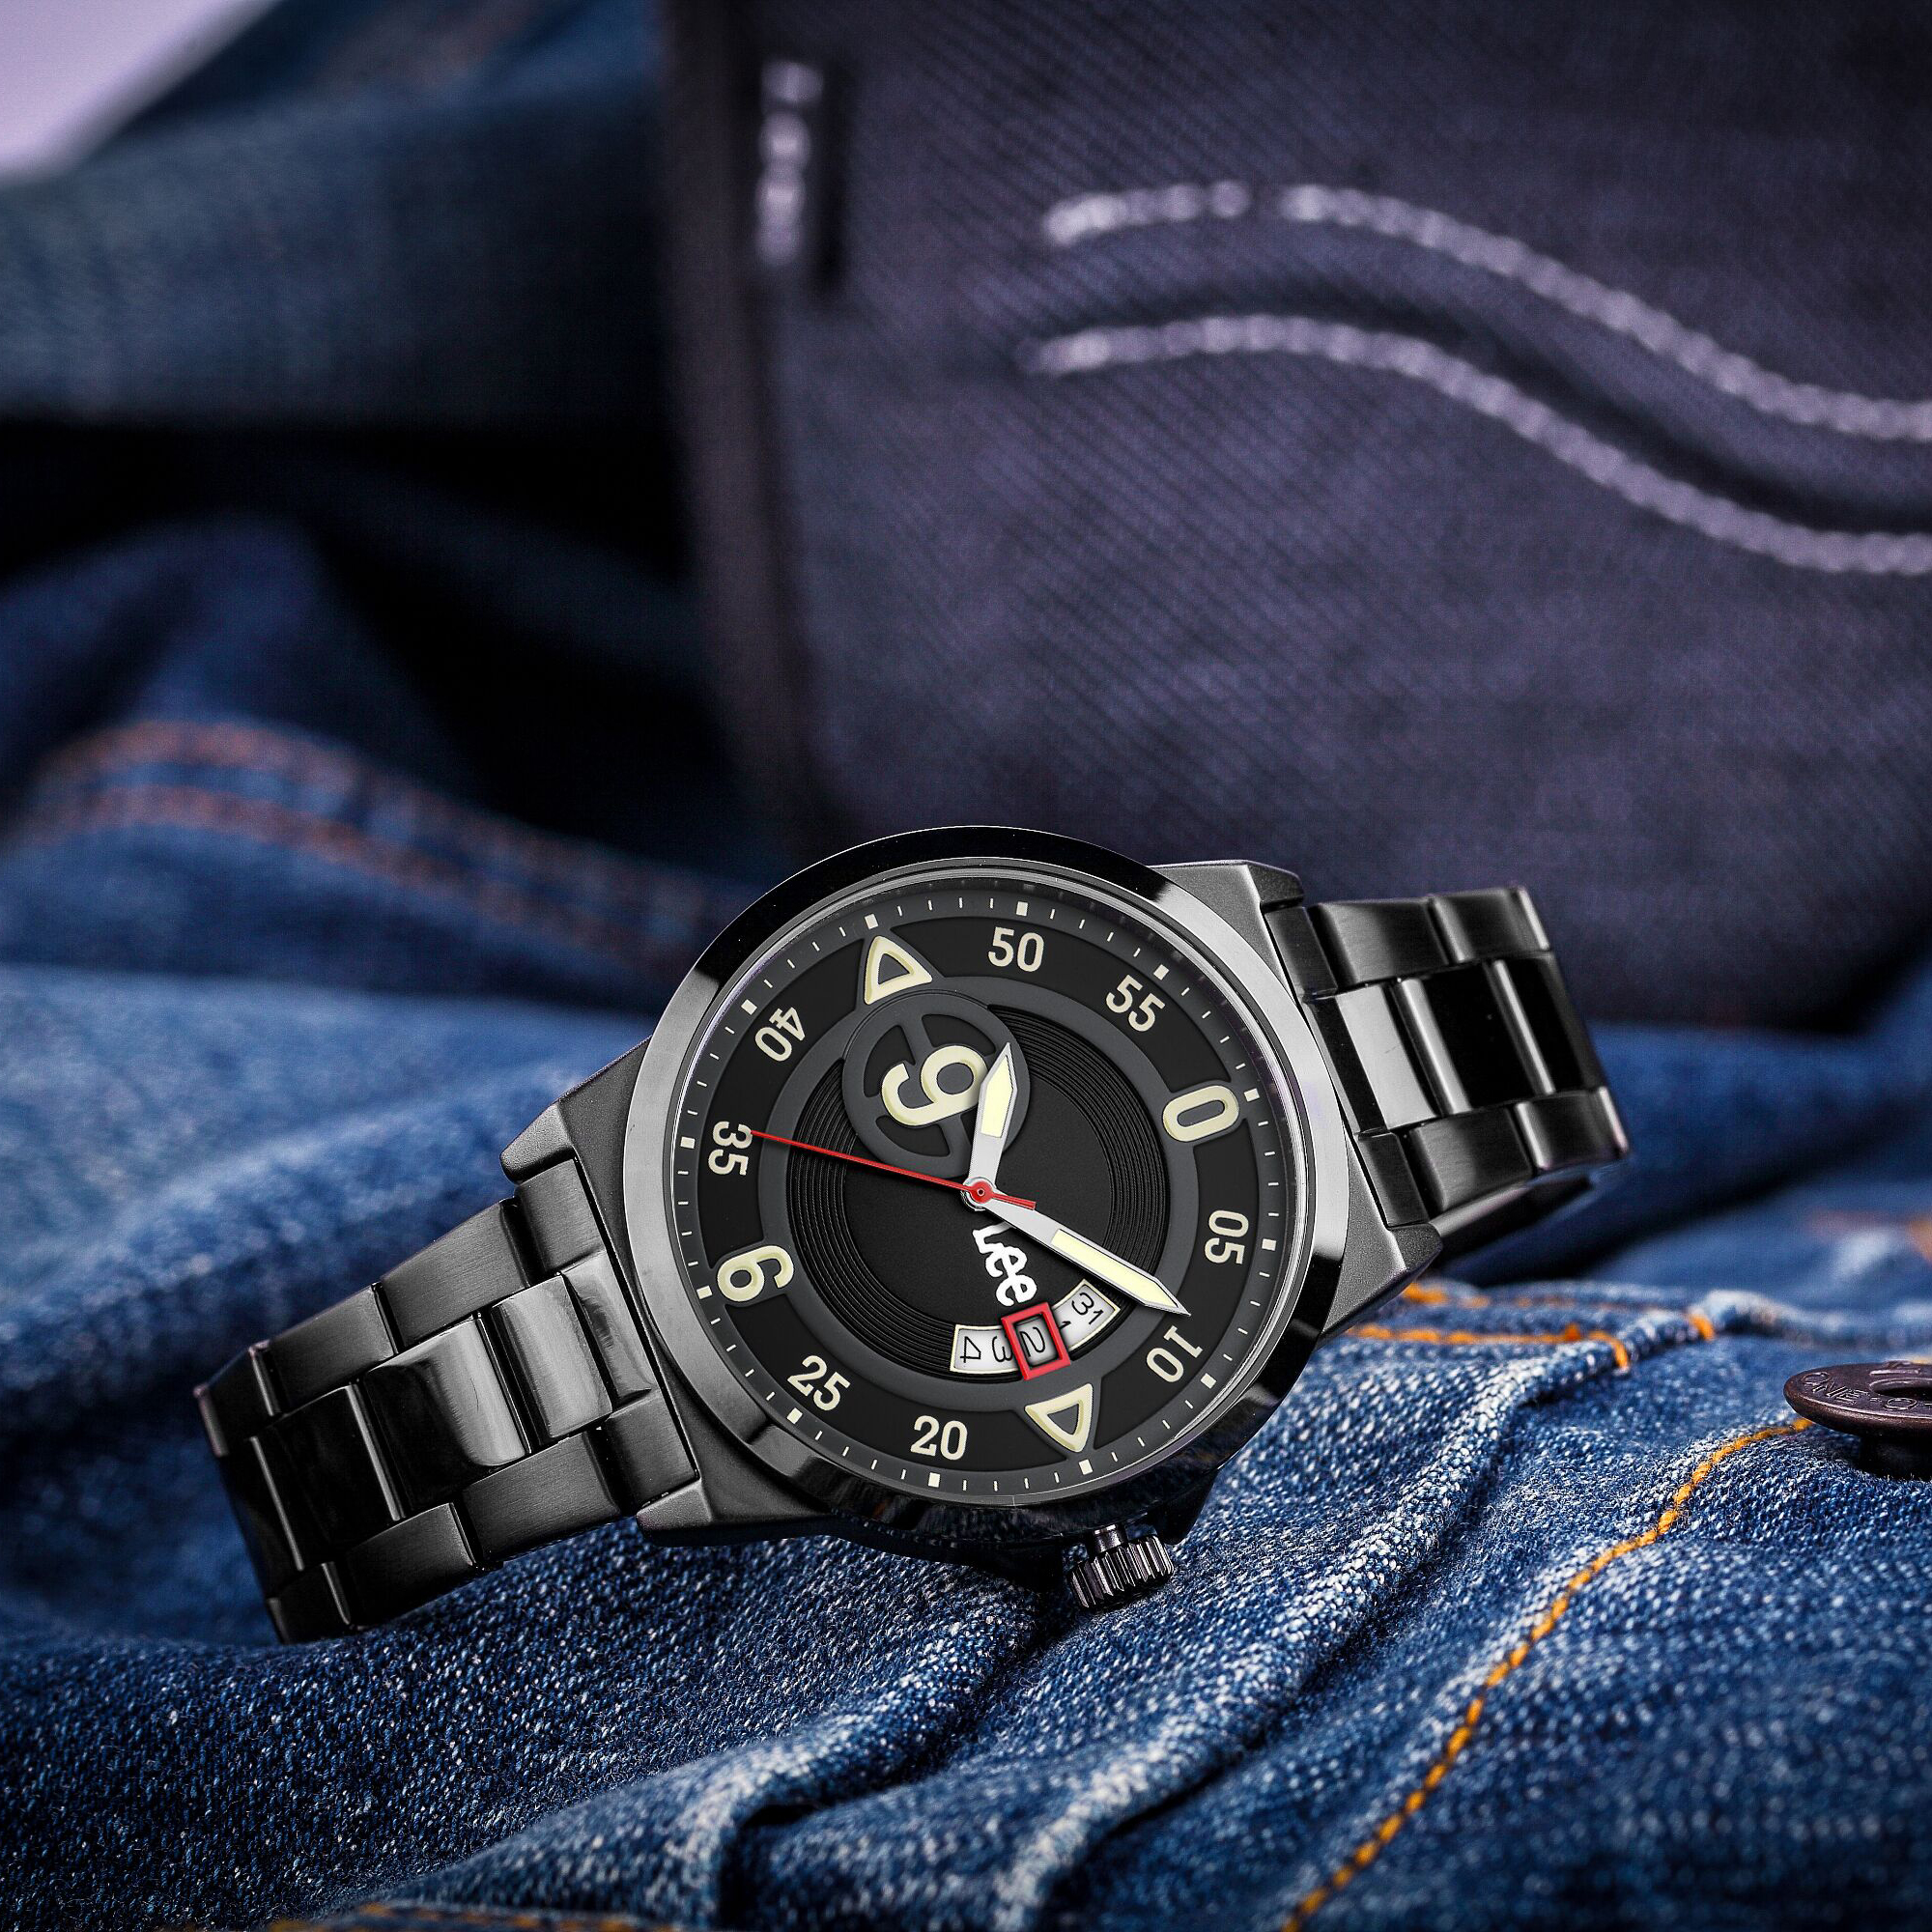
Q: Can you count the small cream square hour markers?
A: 12